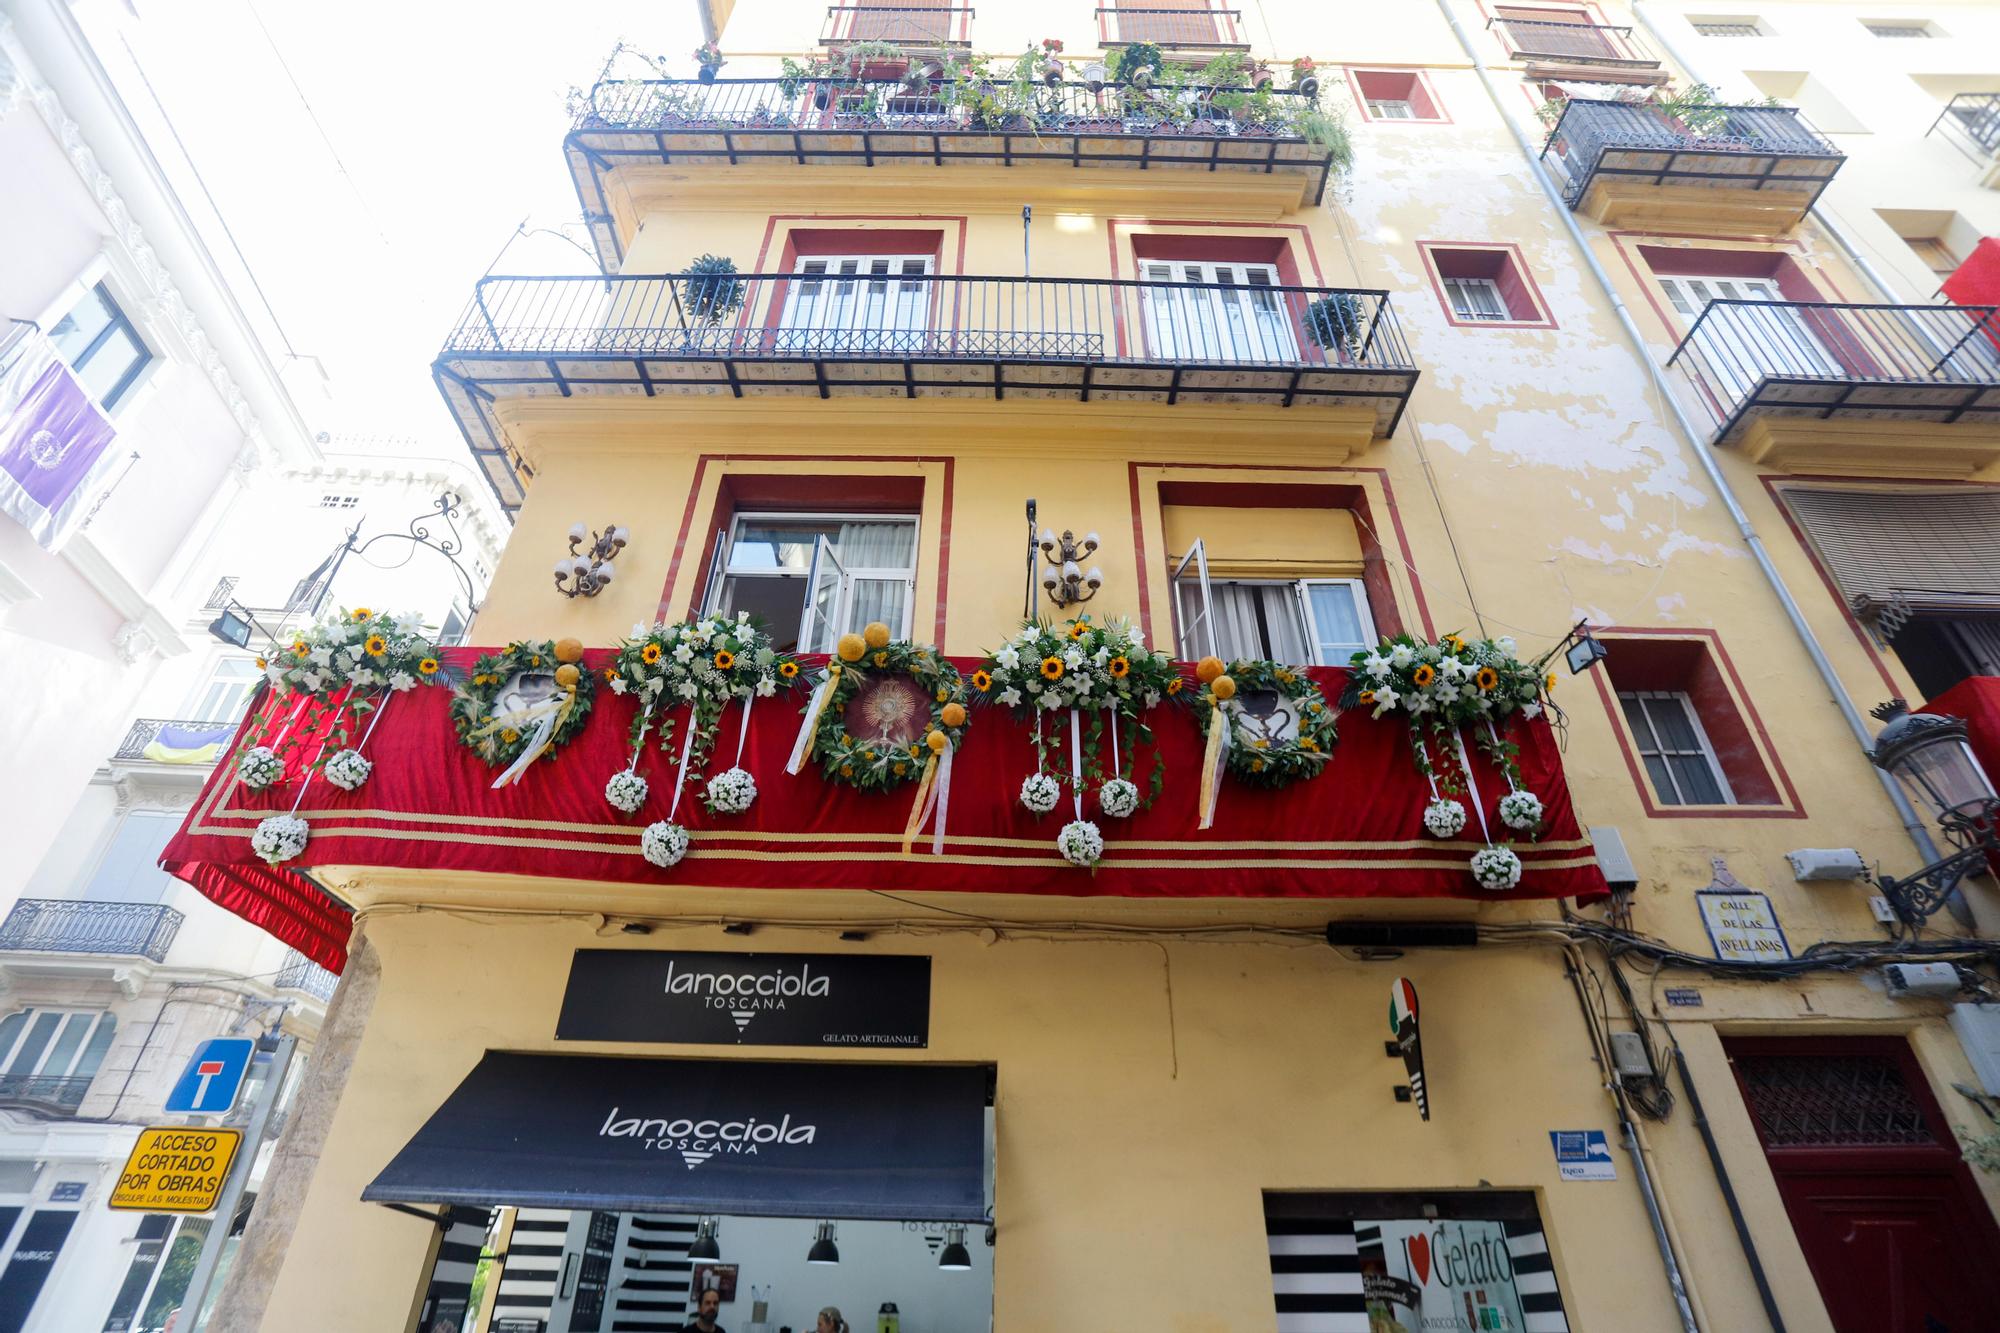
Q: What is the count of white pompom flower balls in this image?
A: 12